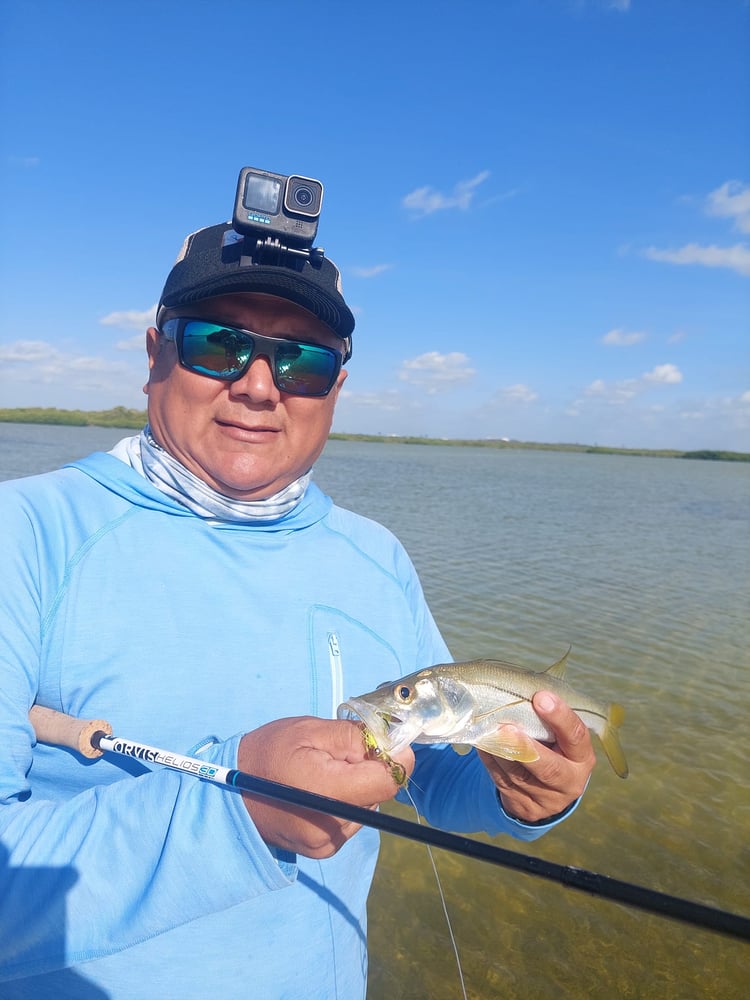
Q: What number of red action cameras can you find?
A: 0